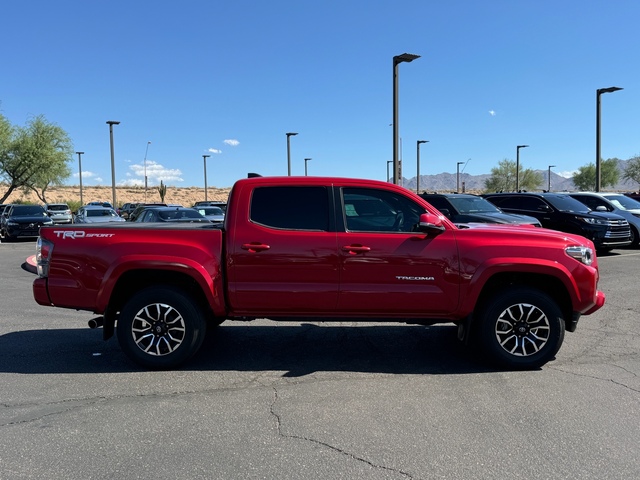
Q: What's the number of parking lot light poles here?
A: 12